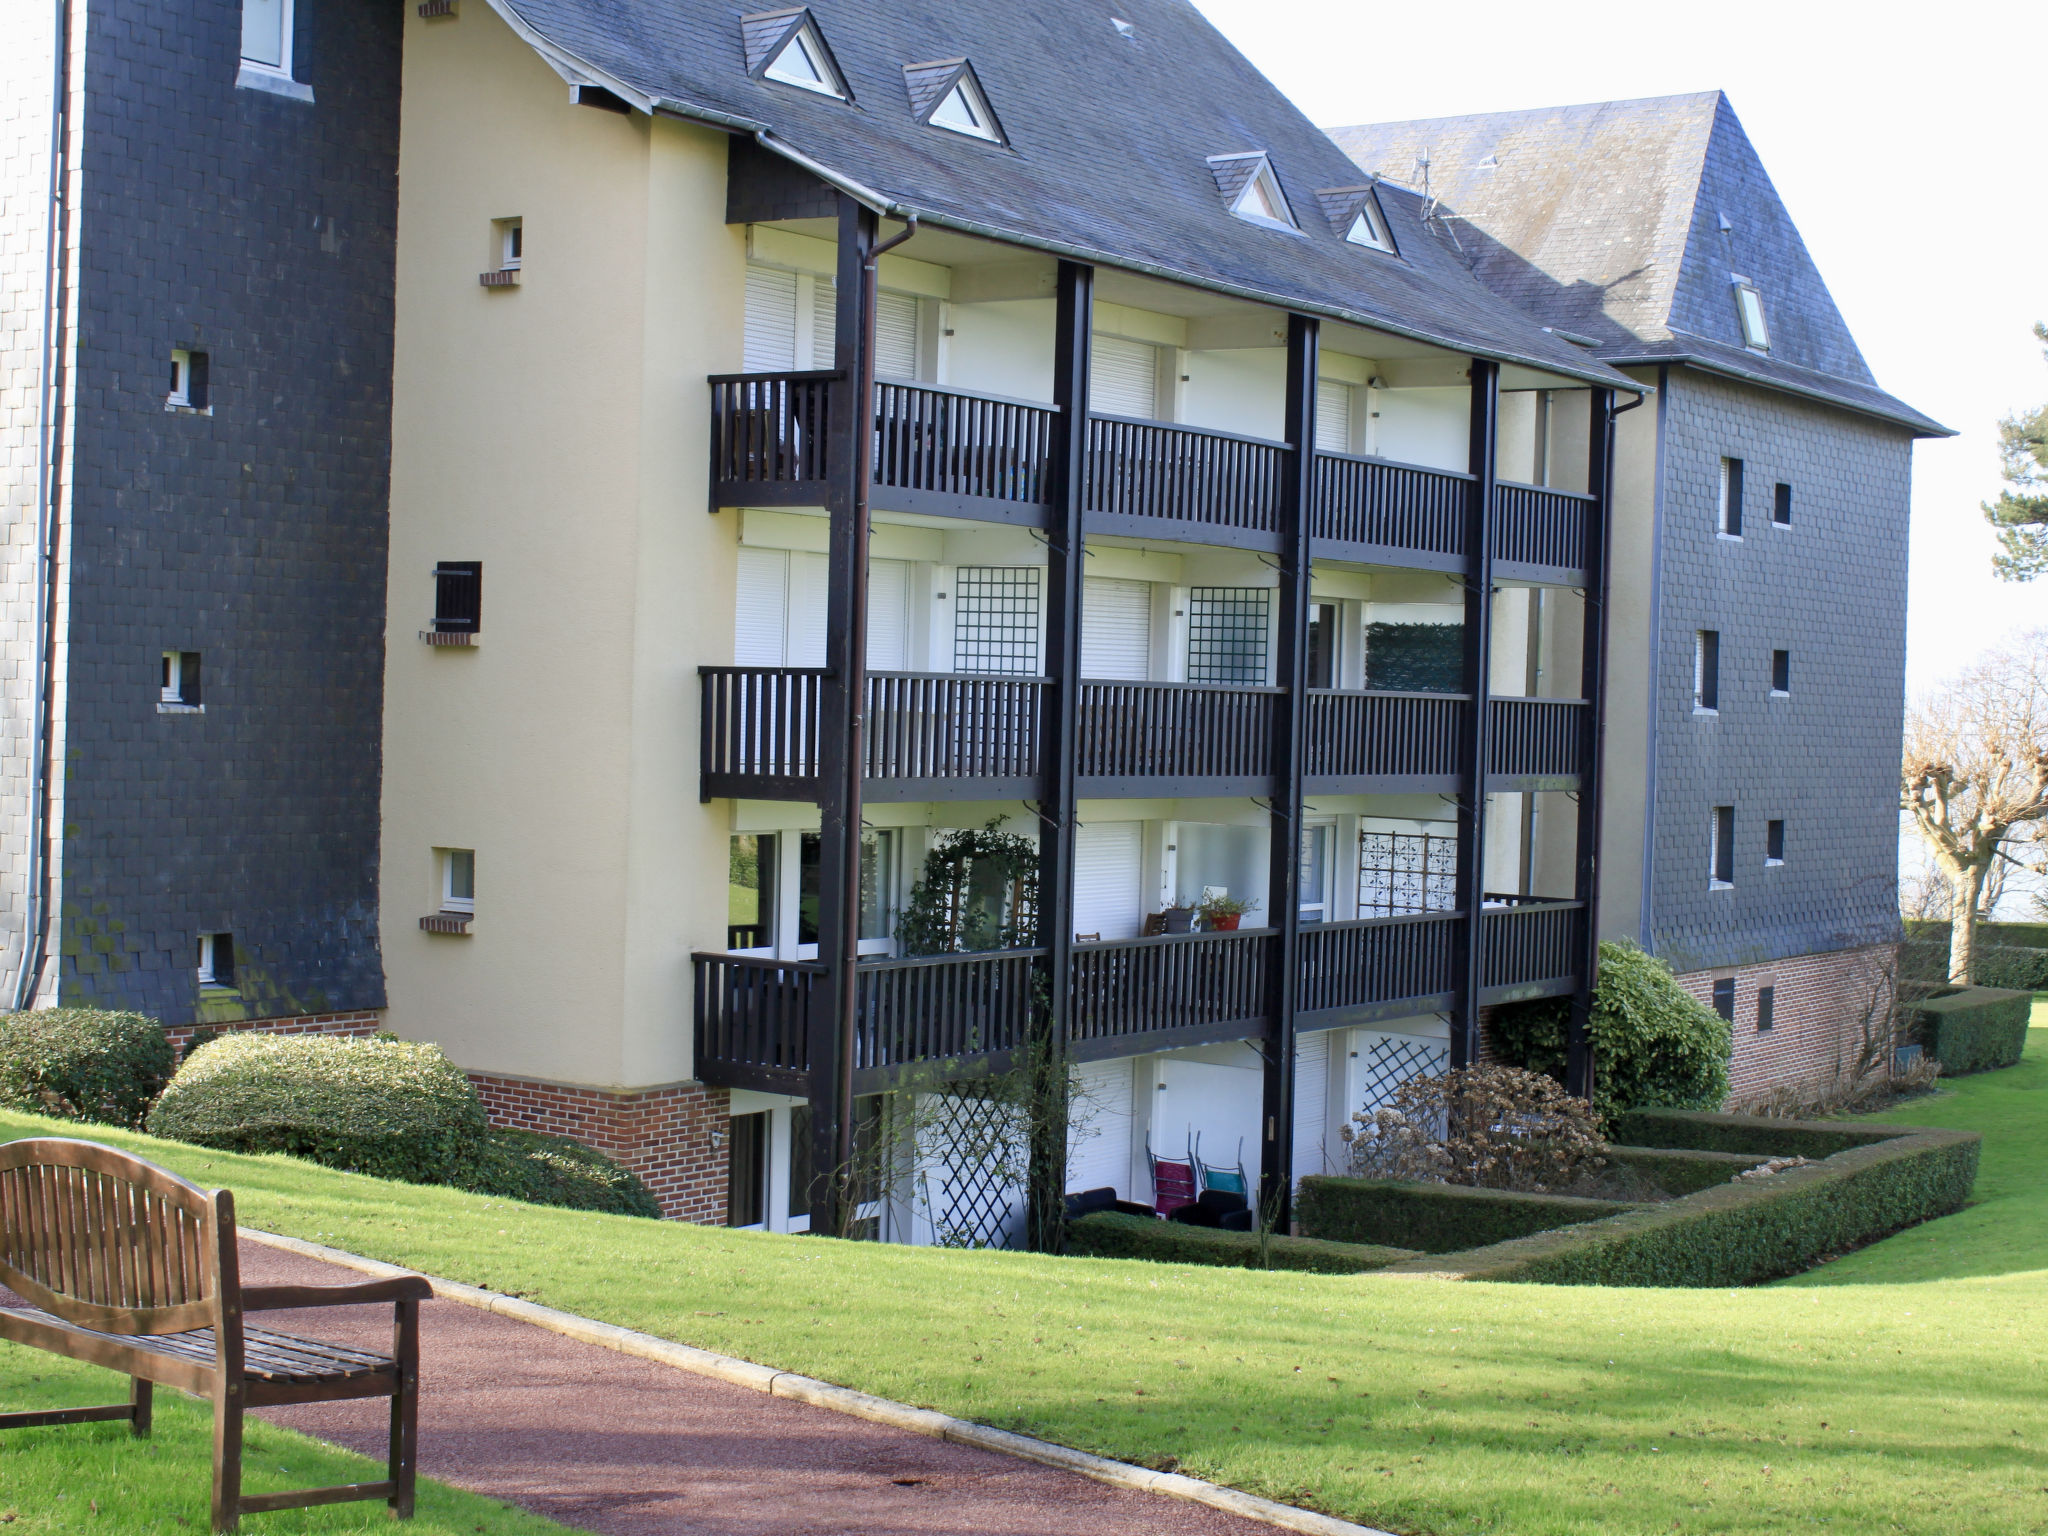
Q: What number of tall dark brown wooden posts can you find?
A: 5